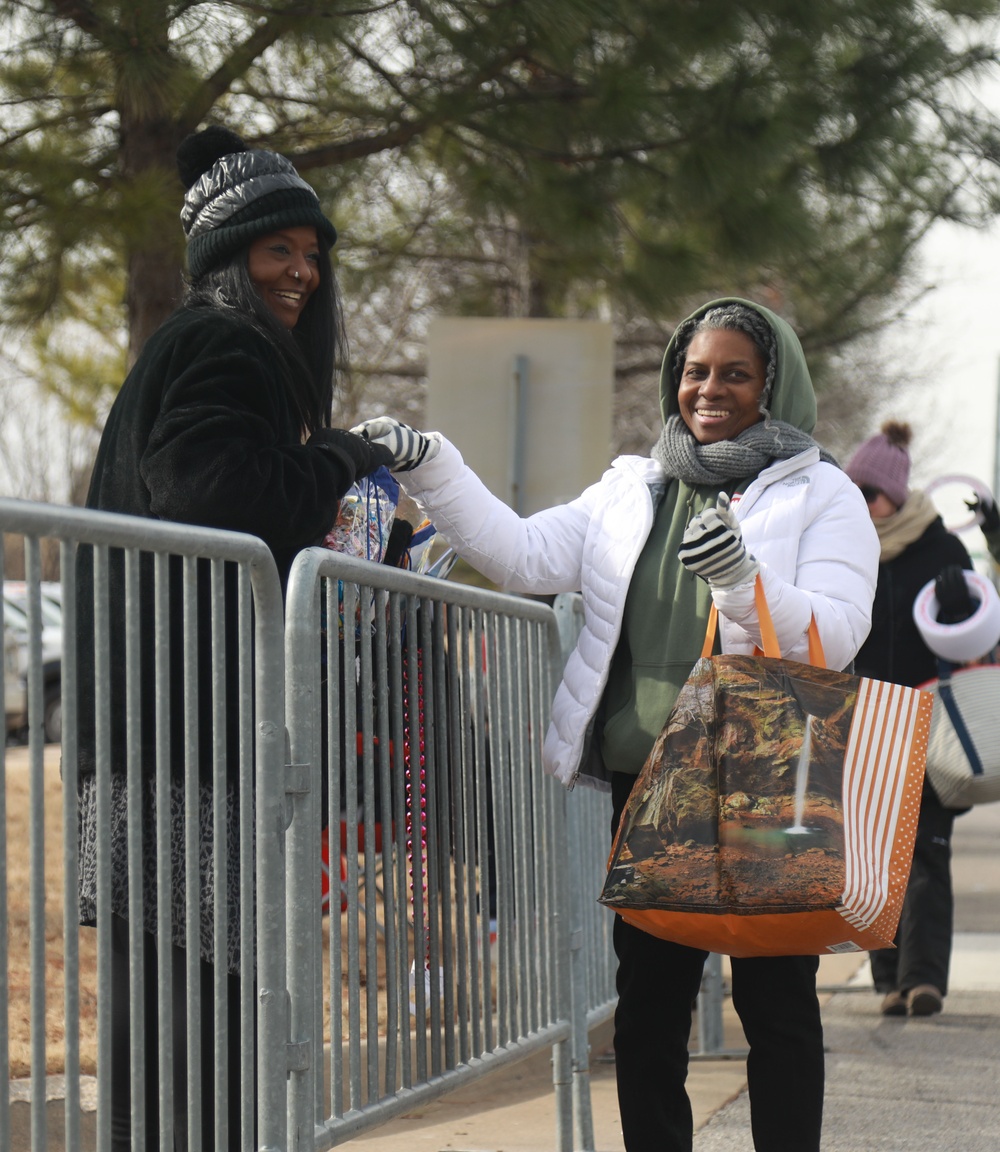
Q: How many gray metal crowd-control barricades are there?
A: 3